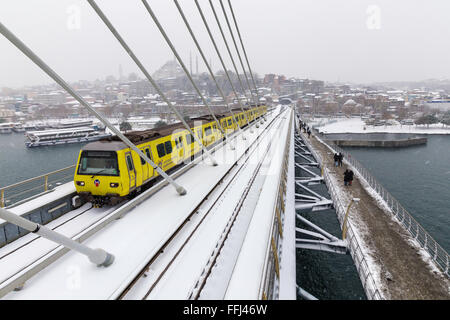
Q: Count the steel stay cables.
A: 9